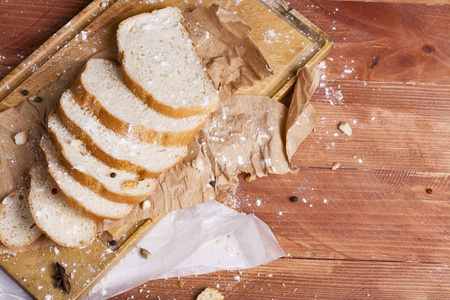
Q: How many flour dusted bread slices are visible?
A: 7